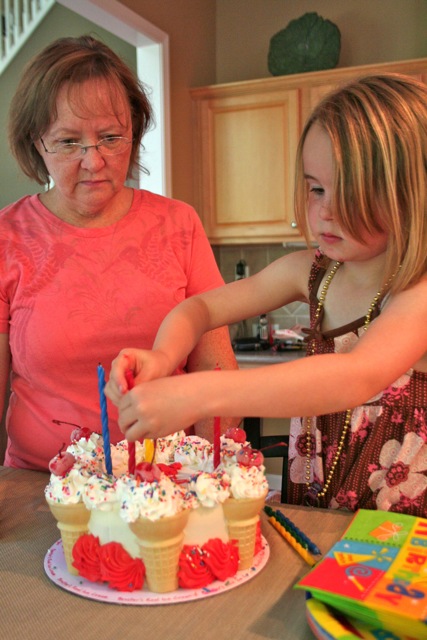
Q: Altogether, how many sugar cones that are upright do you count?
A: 3